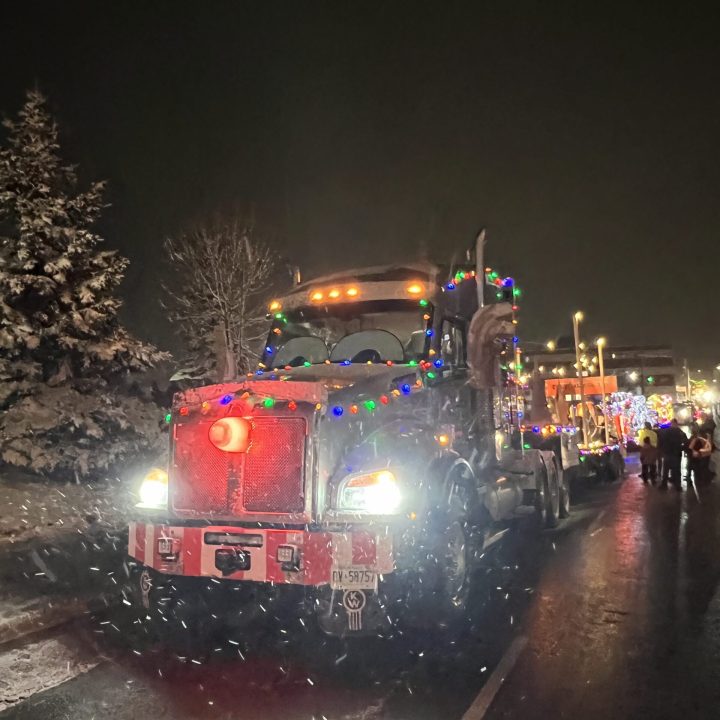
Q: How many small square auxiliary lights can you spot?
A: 2